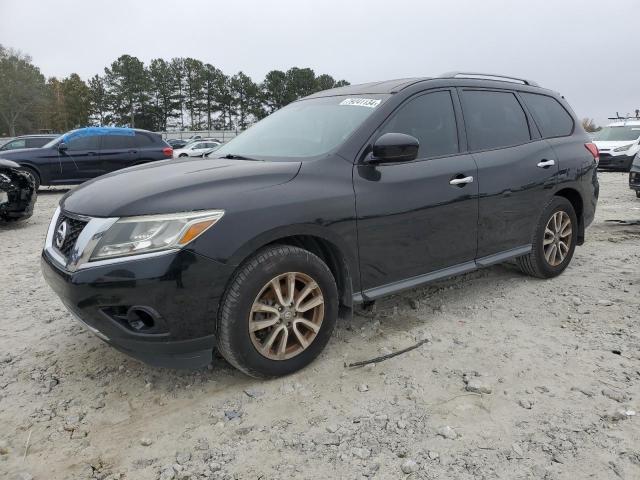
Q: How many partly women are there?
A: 0